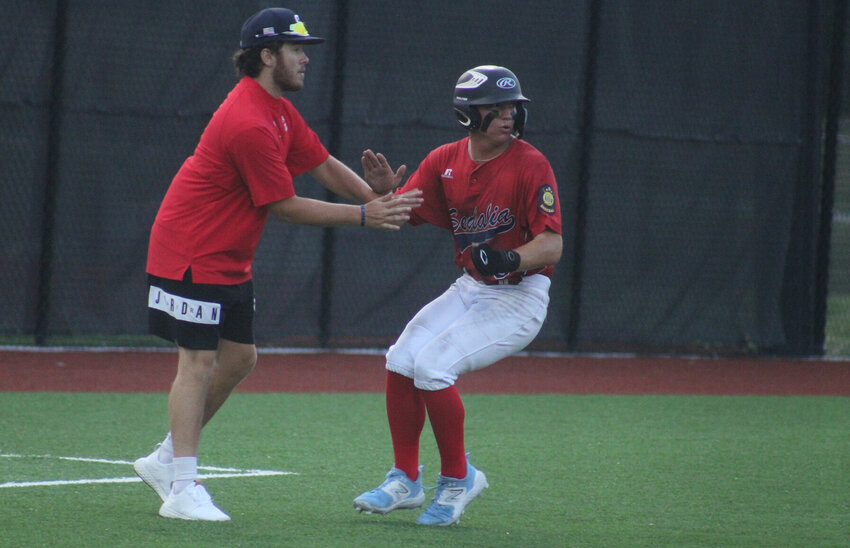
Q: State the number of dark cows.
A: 0